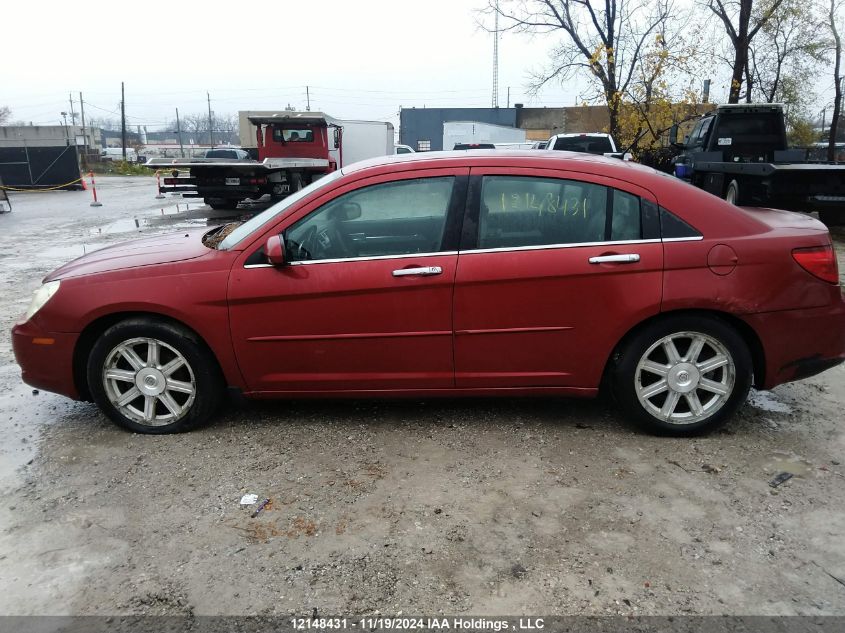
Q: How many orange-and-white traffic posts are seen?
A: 2